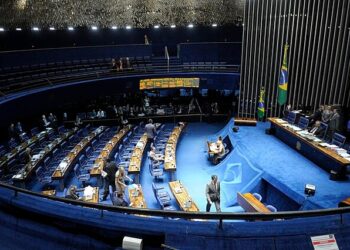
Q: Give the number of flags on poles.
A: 2